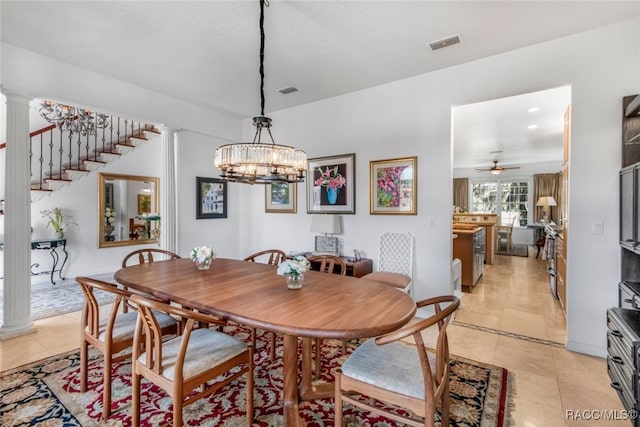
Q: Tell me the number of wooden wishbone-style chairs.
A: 6